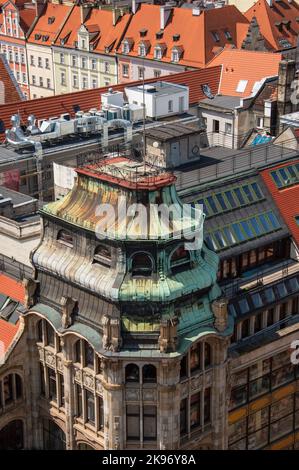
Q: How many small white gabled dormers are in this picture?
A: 4